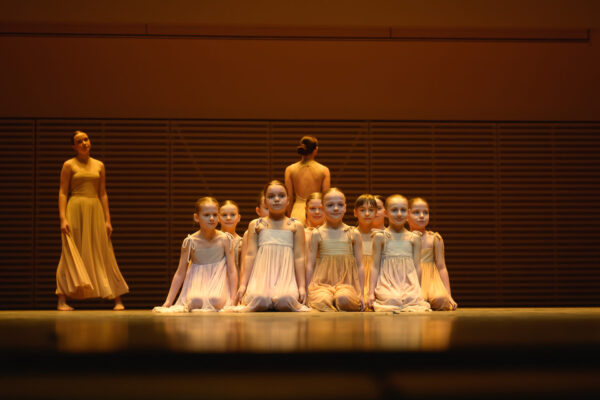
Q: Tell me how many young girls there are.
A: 10